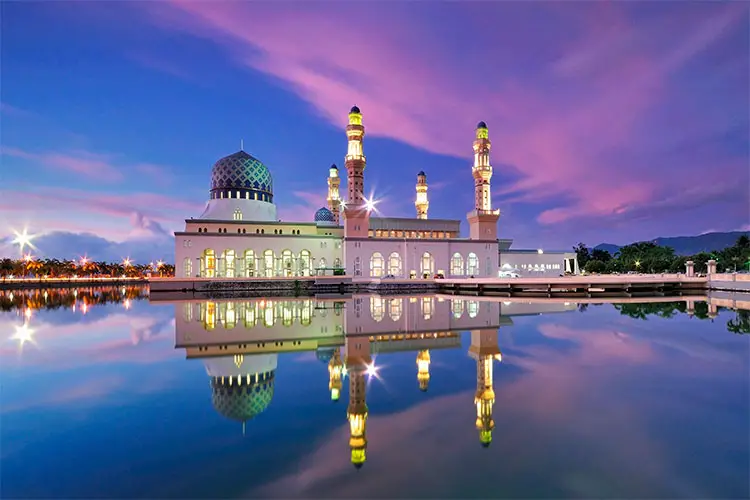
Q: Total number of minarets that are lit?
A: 4